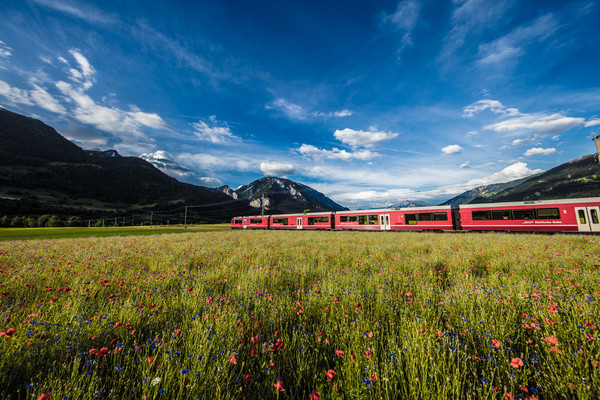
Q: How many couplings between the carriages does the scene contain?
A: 3